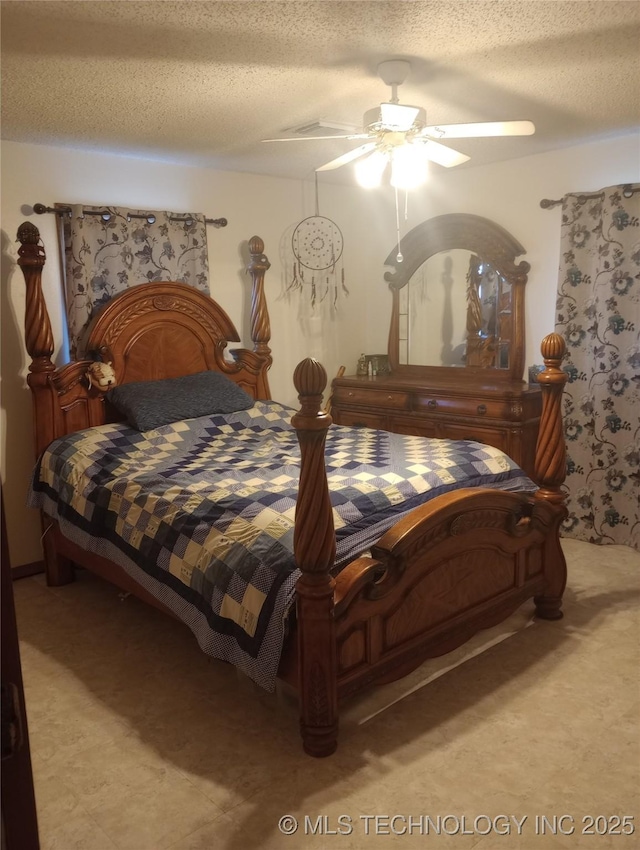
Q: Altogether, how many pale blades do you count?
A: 5